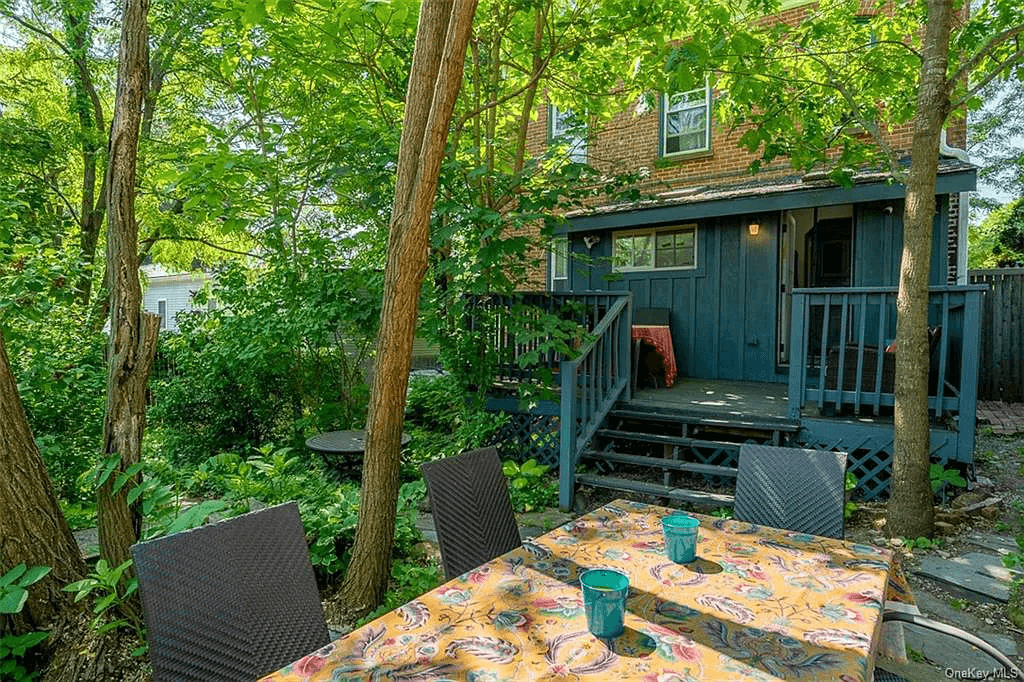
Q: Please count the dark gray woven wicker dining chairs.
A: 3